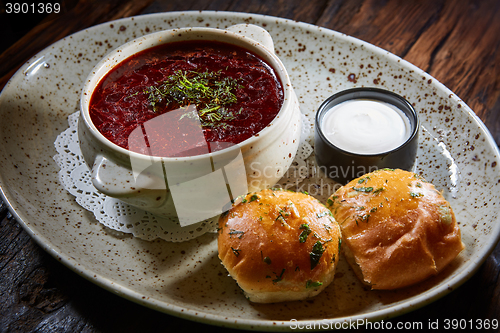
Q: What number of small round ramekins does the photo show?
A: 1